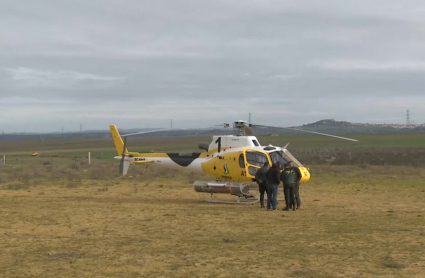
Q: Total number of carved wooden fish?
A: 0